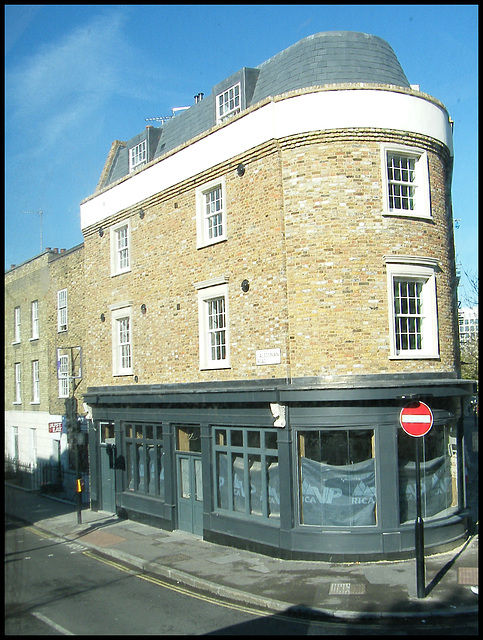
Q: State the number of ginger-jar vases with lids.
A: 0